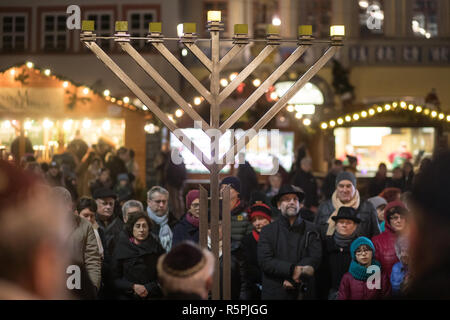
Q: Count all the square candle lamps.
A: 9